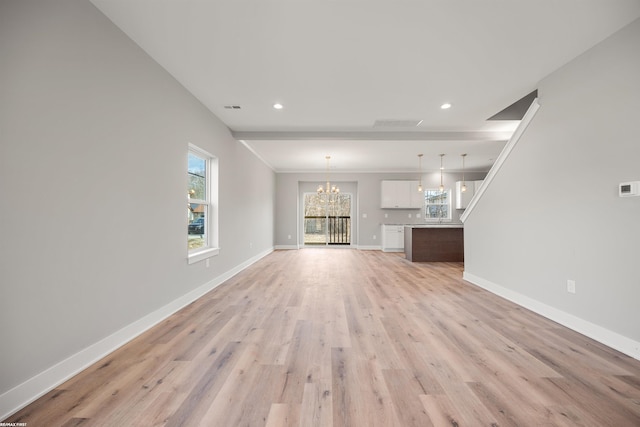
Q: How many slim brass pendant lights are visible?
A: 3